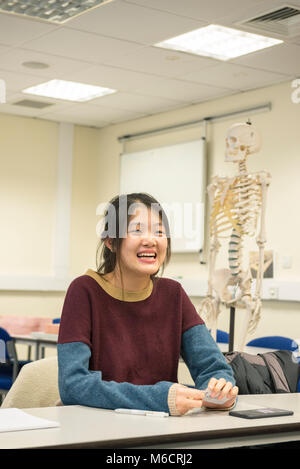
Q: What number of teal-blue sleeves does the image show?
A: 2